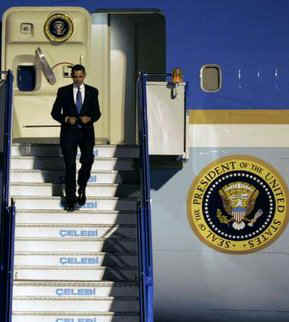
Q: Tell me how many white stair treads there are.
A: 13